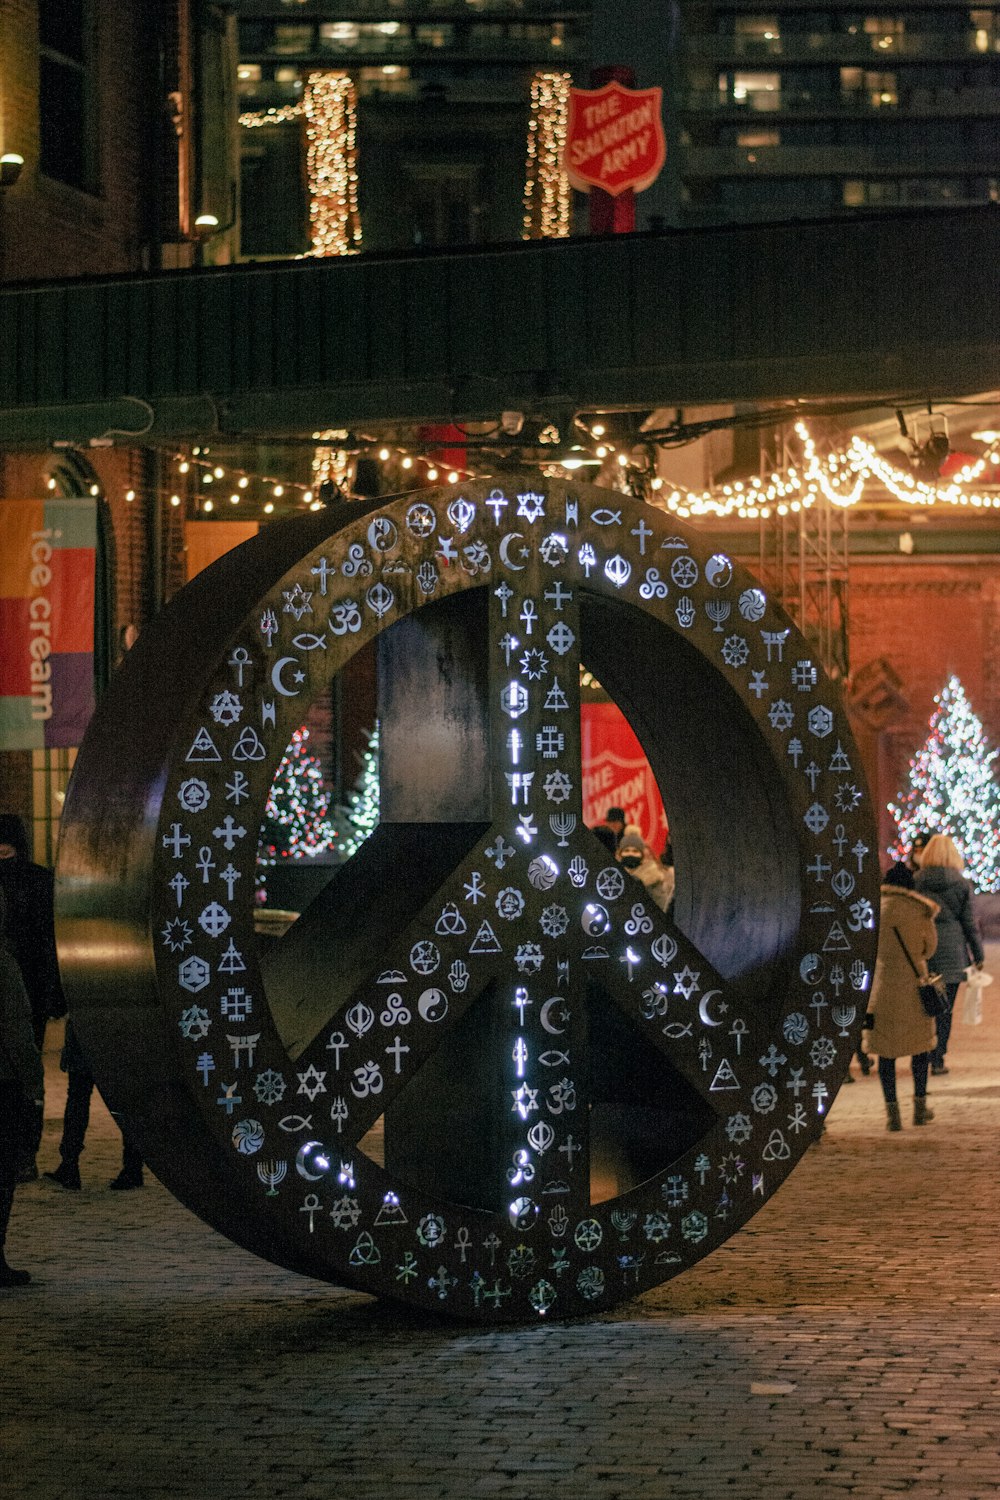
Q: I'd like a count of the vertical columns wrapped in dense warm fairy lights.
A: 2